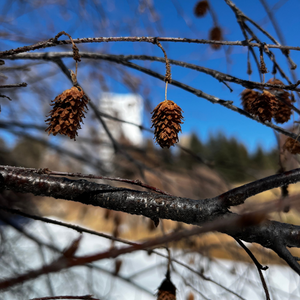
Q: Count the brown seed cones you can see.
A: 9